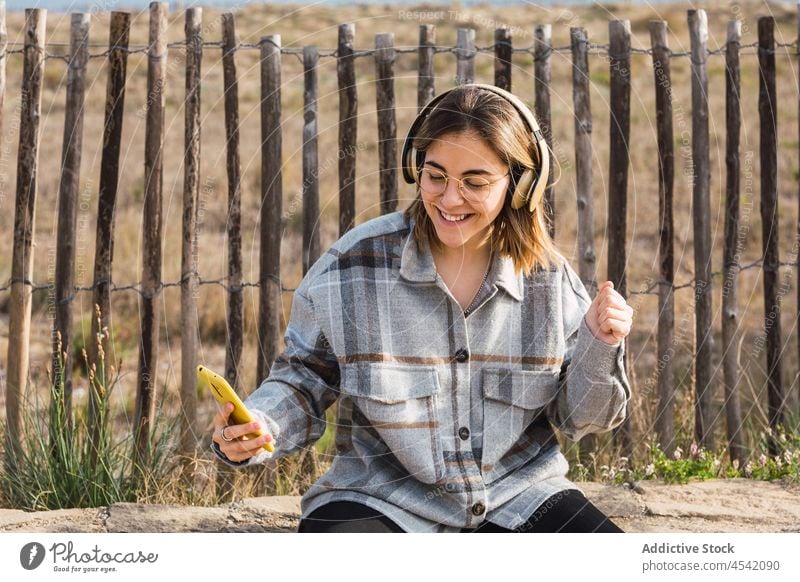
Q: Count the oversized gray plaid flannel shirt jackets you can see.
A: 1